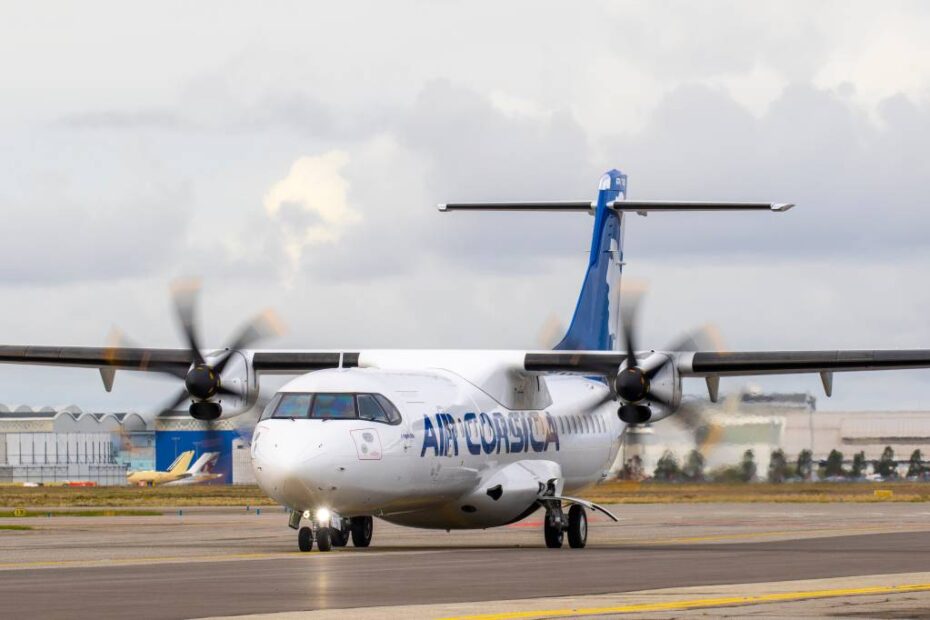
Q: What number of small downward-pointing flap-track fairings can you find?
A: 3